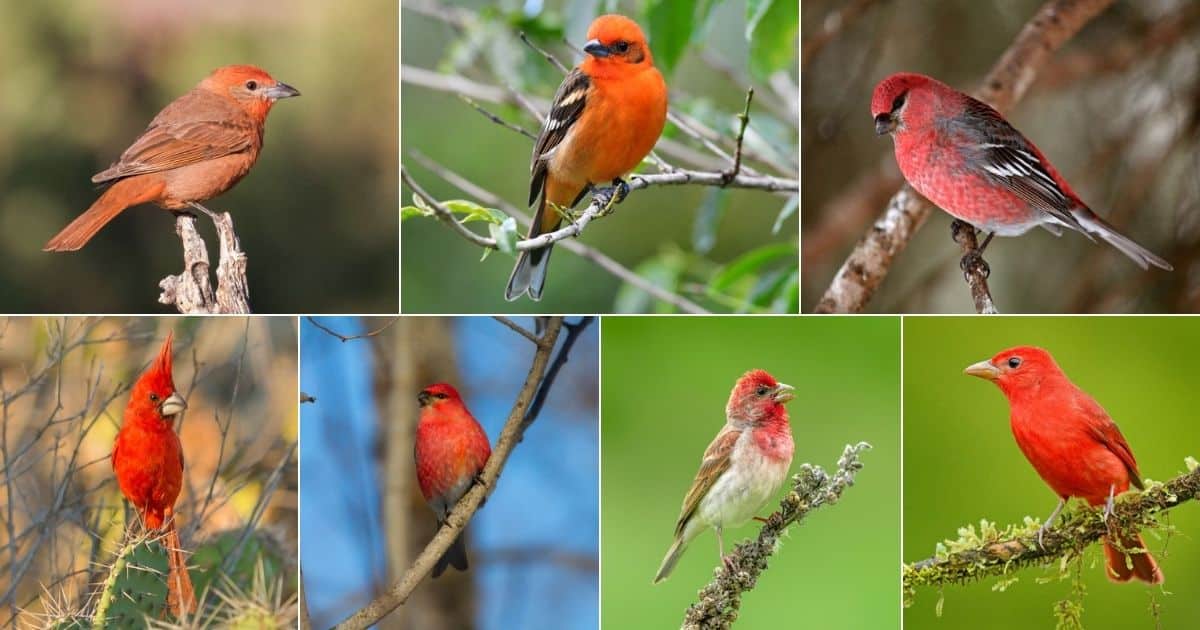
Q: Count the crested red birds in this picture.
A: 1